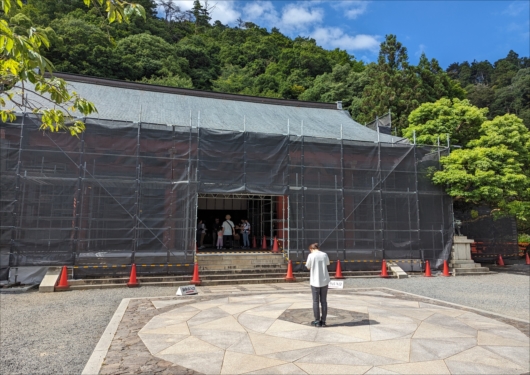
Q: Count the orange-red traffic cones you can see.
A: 13